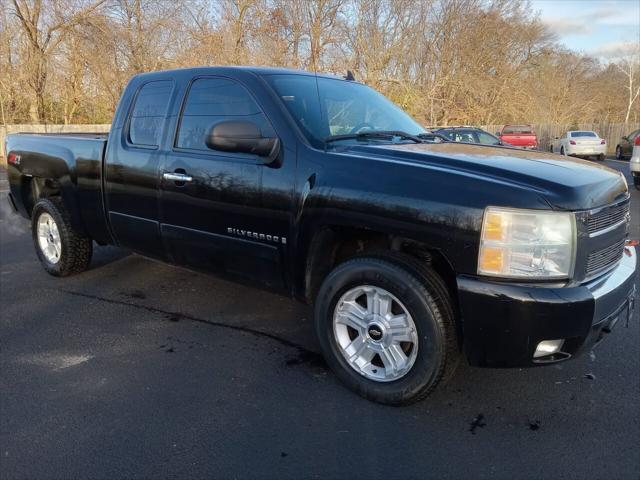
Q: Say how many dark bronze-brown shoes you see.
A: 0